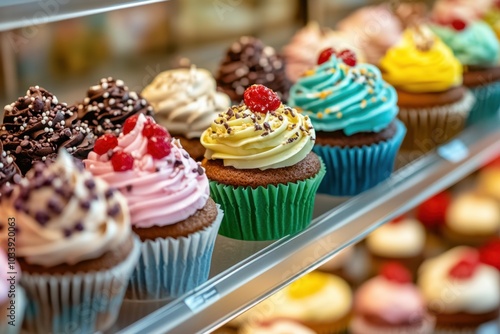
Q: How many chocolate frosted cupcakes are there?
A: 4